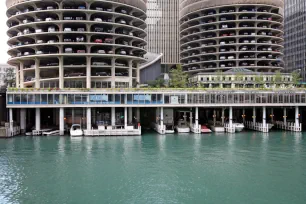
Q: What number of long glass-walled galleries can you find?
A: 1